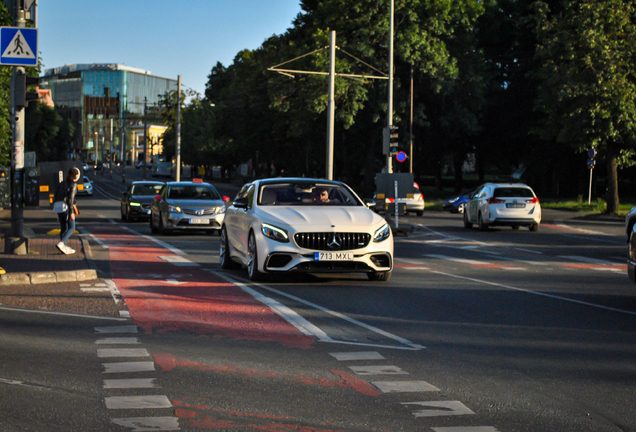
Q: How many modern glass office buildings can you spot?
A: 1